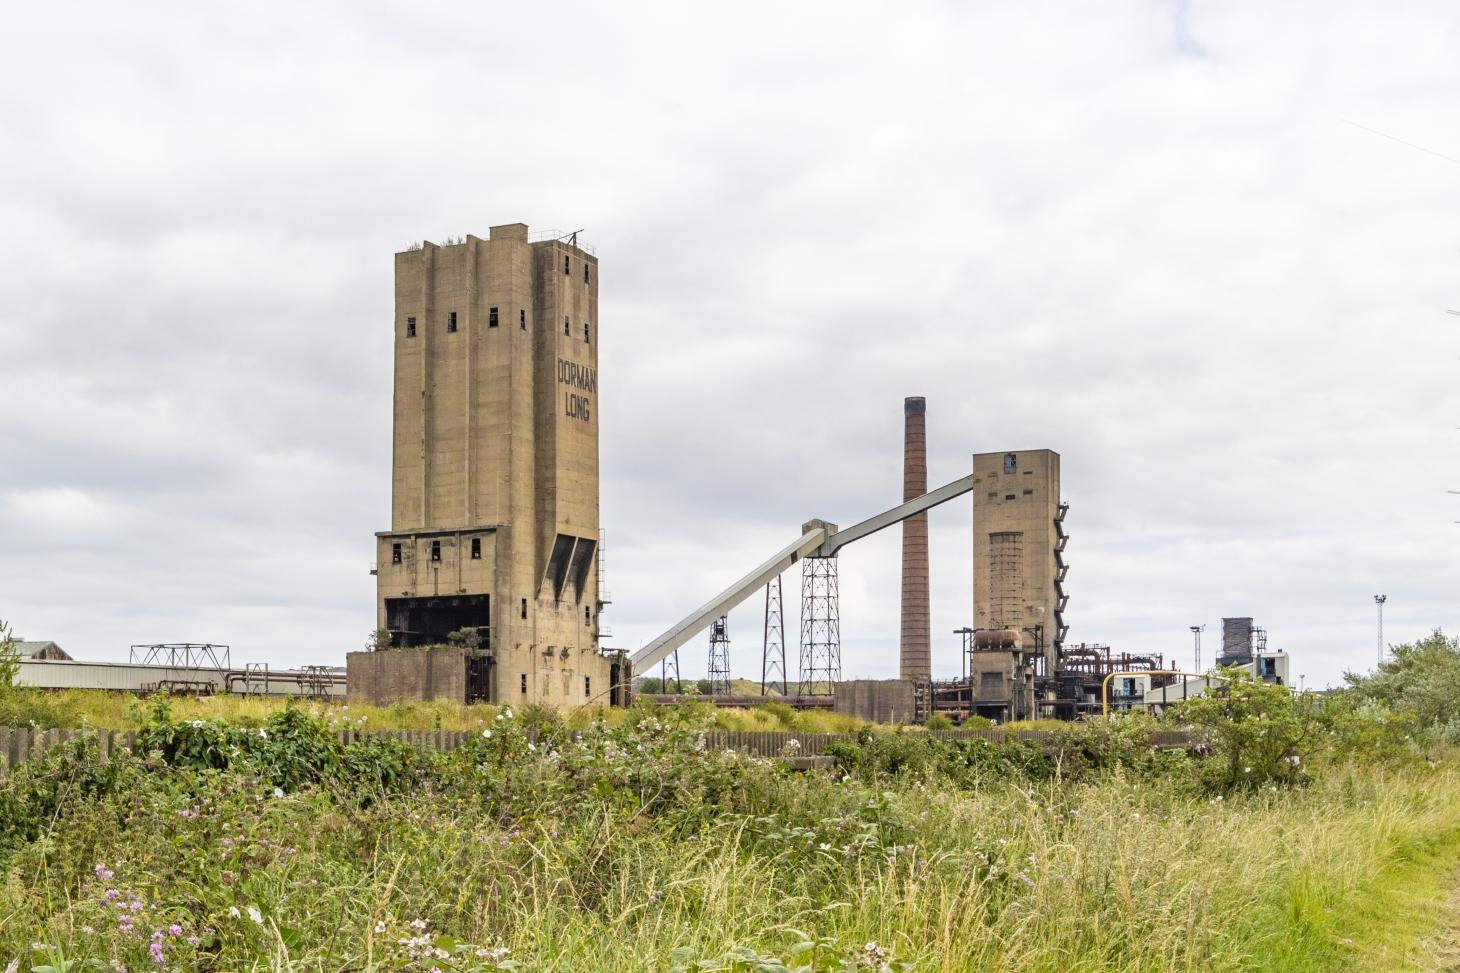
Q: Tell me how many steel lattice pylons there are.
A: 4